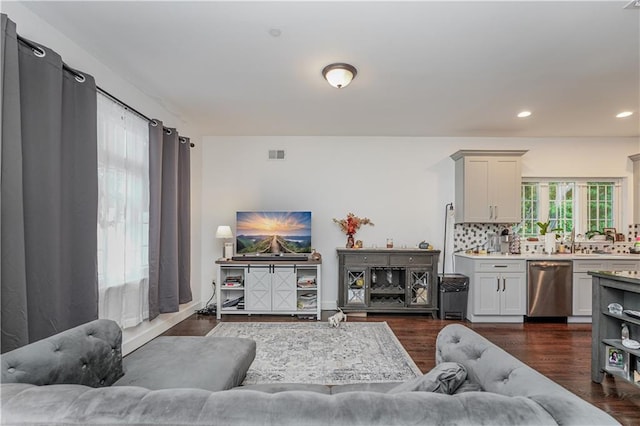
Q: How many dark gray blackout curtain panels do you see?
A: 2